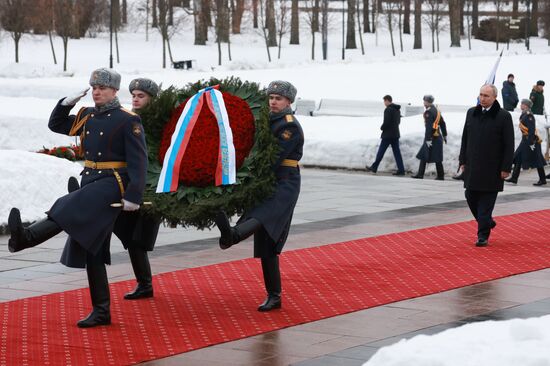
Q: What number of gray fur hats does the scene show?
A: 5